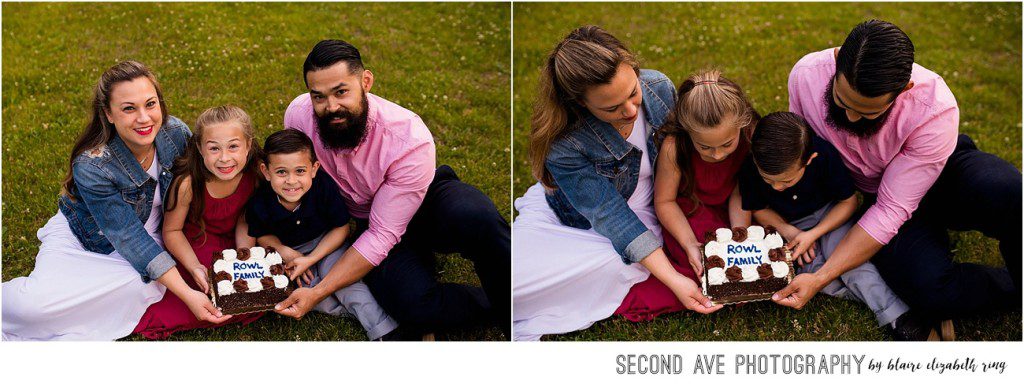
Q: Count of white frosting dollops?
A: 14